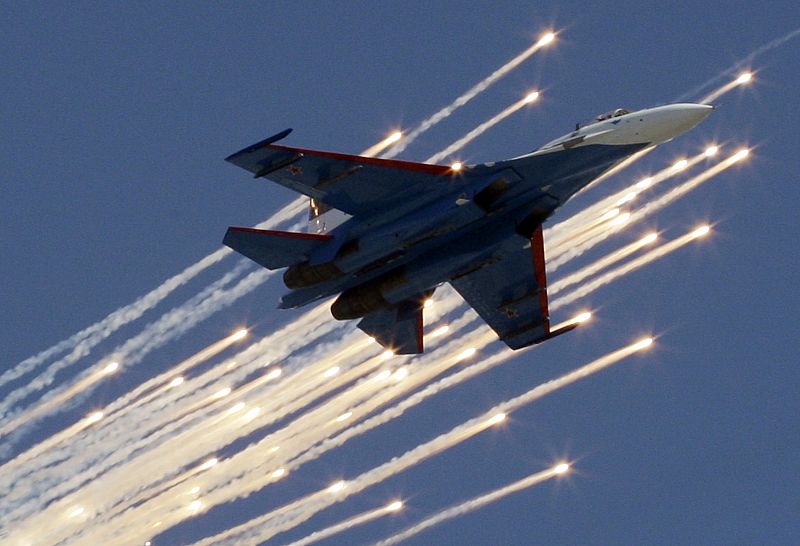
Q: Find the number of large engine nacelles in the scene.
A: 2